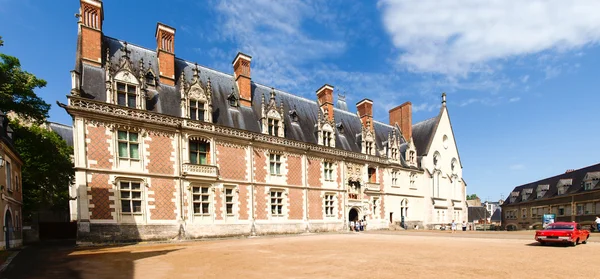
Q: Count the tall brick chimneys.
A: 6